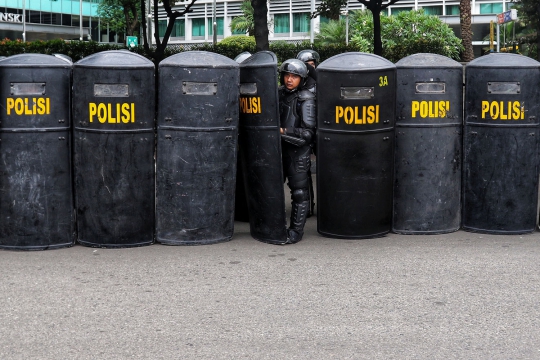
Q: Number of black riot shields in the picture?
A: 7